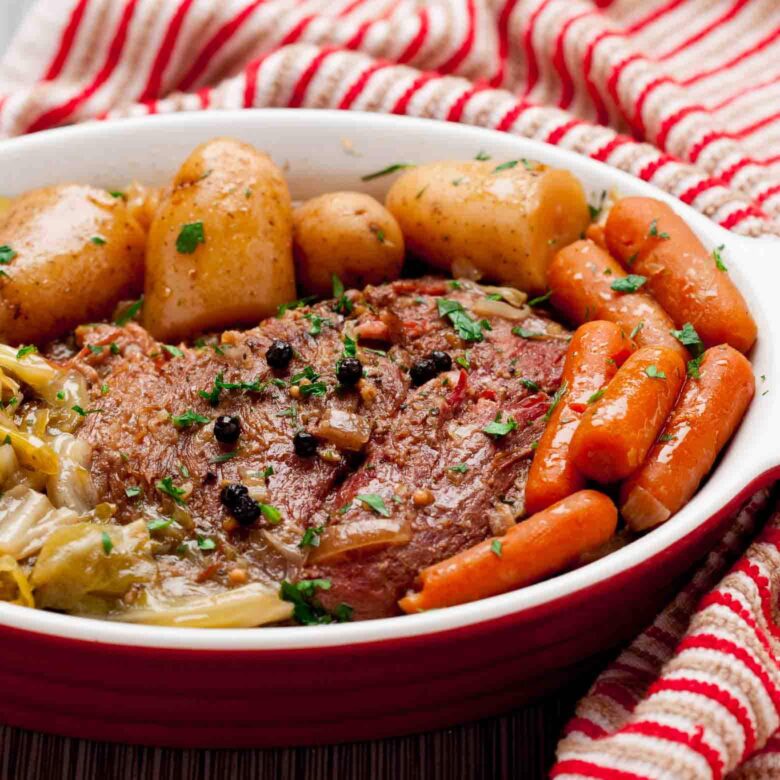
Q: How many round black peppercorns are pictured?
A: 8